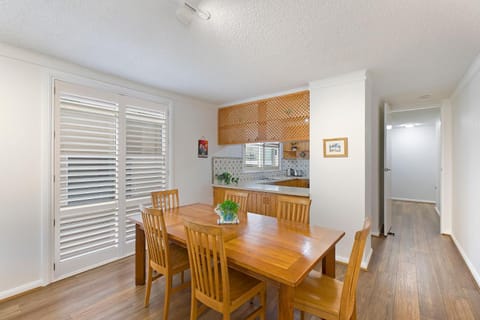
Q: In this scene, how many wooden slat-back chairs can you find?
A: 6